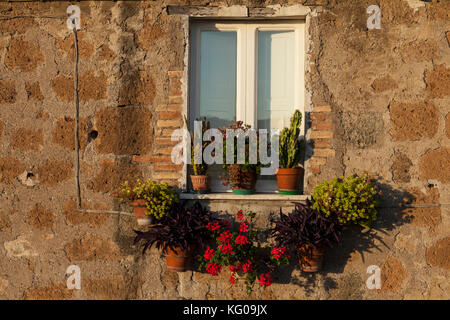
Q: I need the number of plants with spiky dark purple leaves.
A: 2